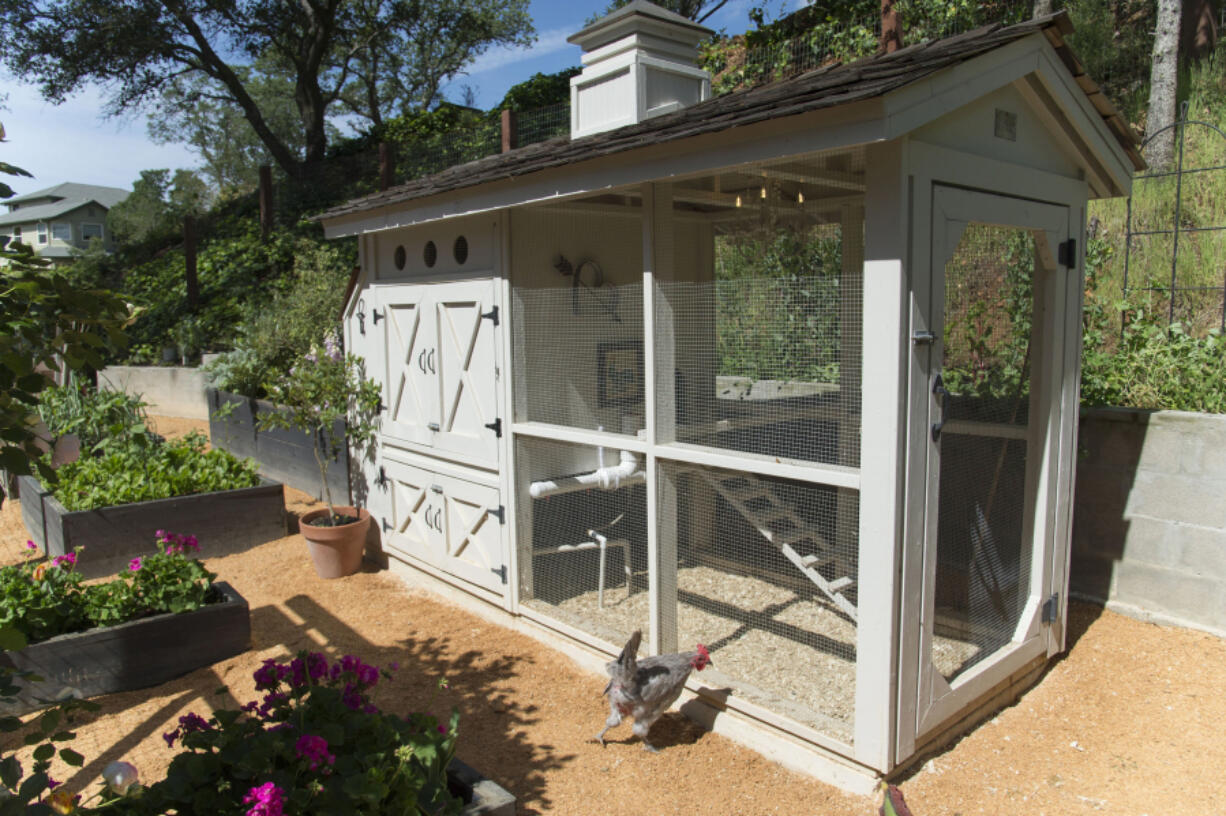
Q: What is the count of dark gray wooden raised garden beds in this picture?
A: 4